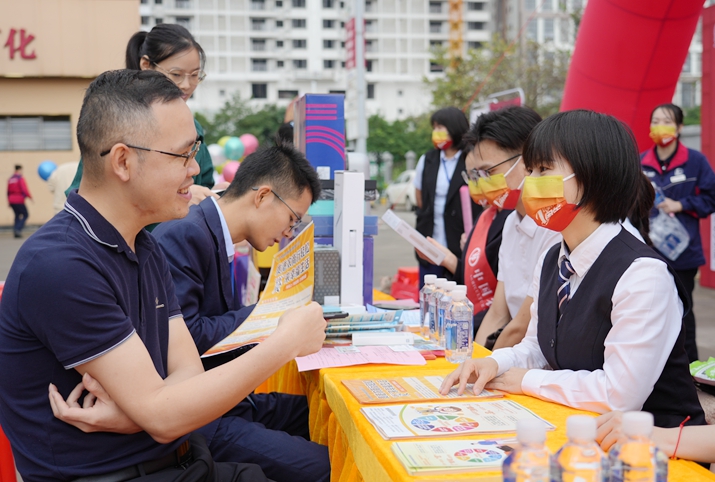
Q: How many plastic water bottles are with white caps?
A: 8